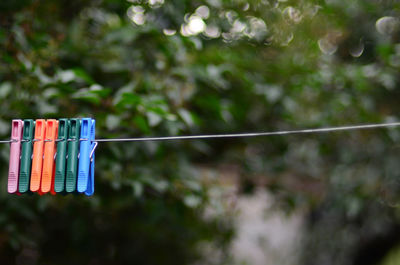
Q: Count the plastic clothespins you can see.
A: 7